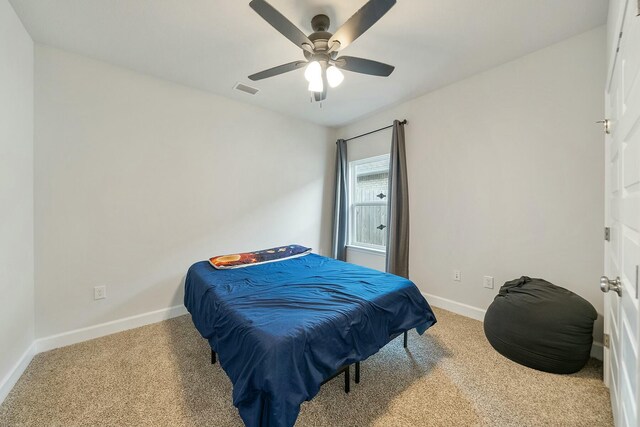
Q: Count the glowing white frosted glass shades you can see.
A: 3